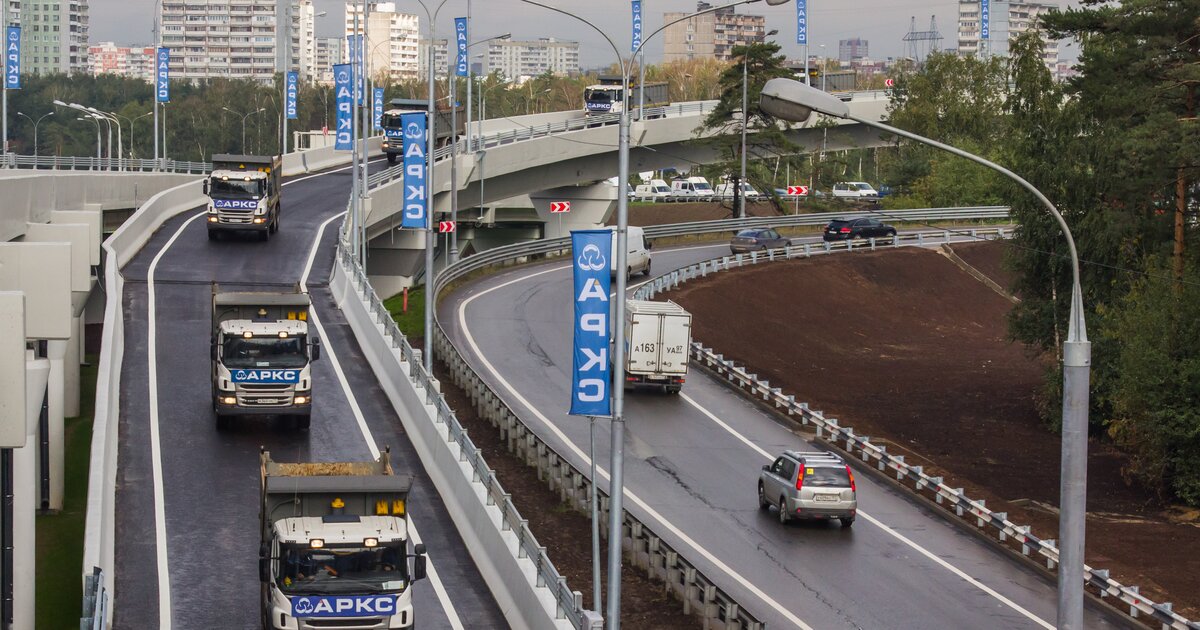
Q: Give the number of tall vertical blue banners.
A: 12